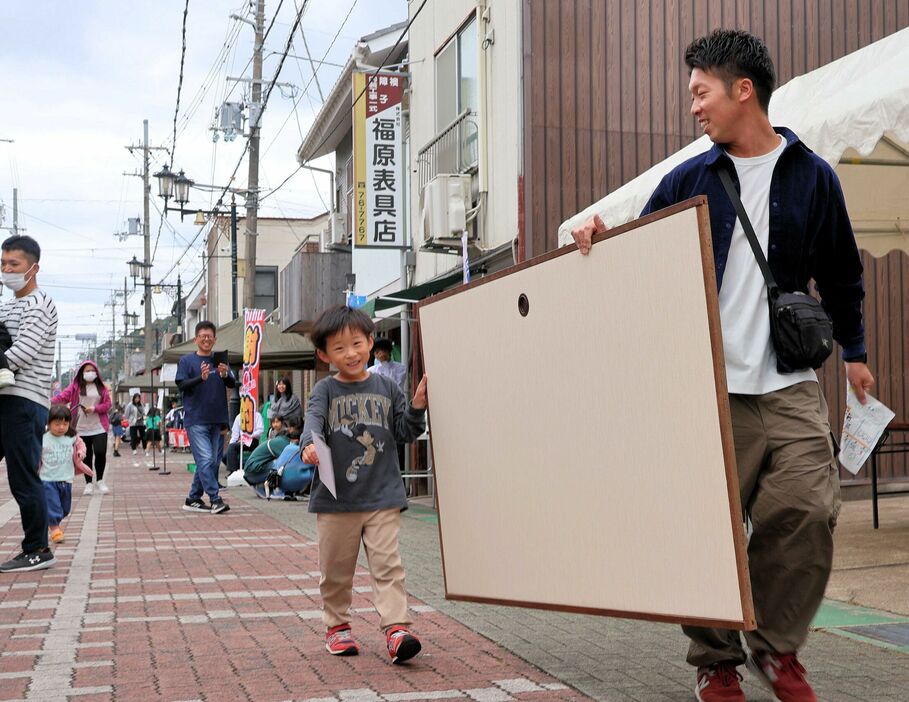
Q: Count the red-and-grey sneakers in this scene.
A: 4